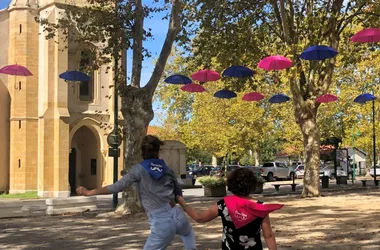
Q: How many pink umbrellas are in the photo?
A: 7